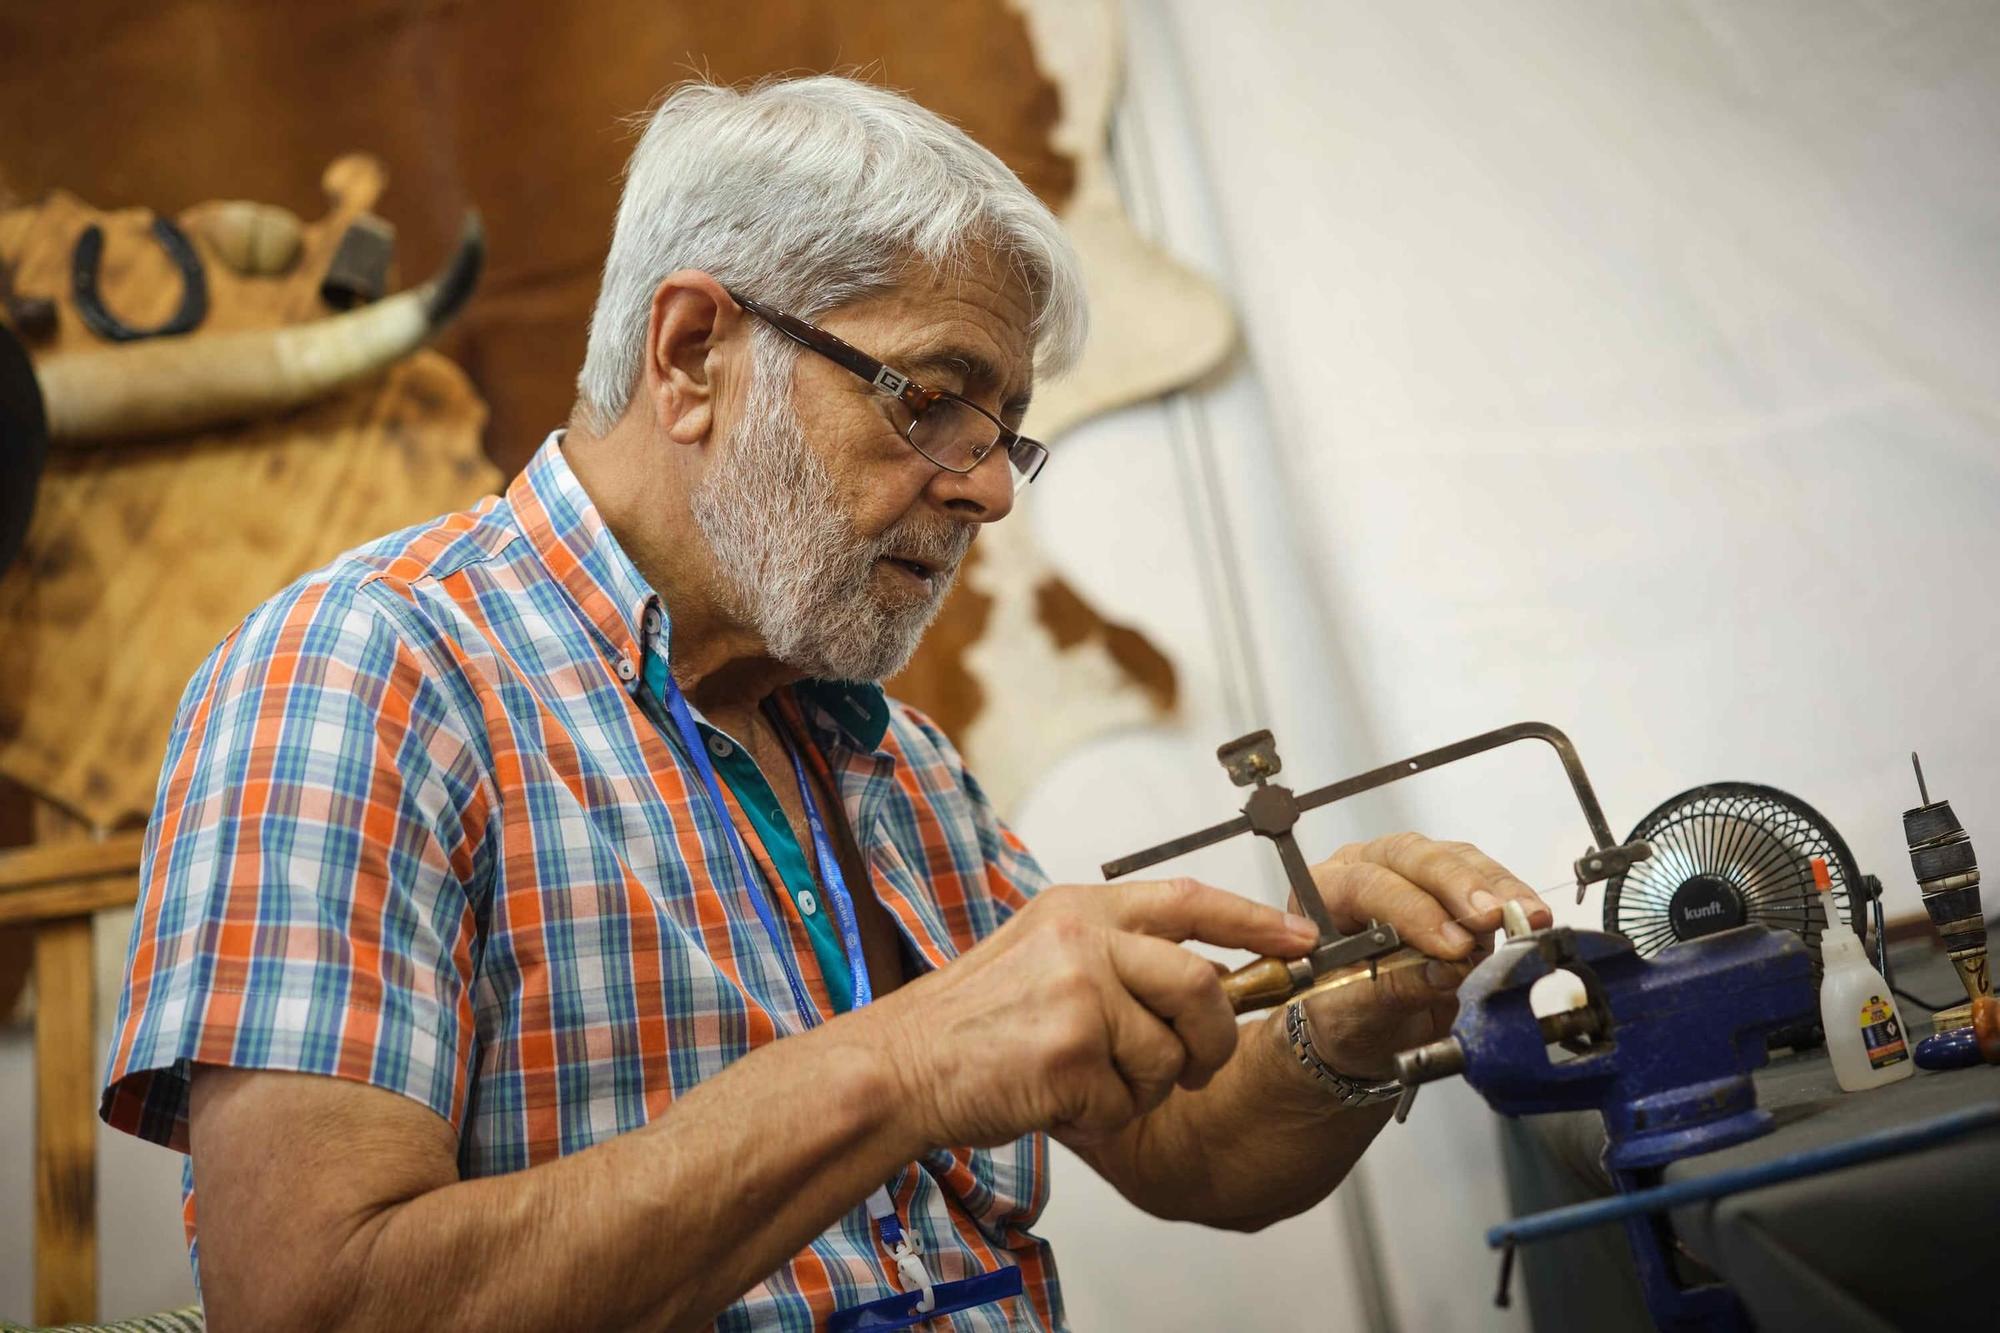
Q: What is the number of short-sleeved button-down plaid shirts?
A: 1